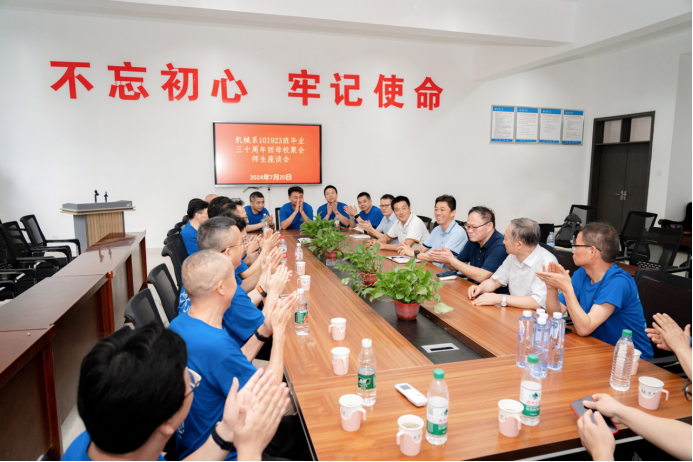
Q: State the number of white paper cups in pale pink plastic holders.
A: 9